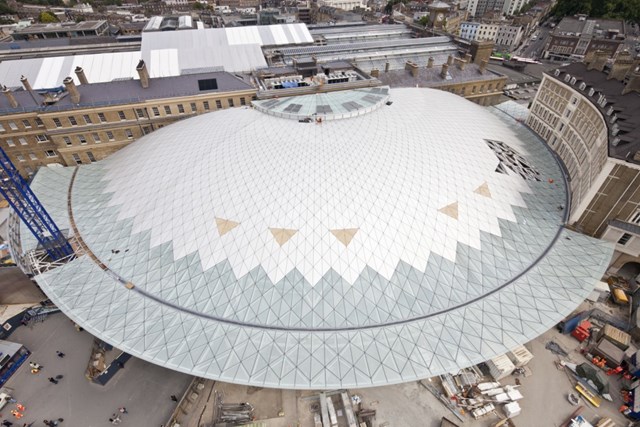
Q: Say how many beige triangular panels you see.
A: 5